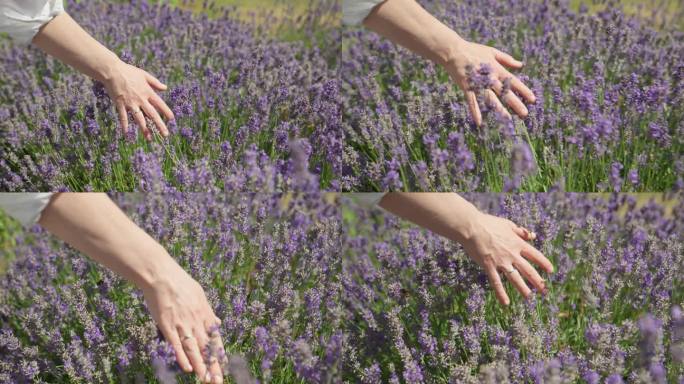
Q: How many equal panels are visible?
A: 4